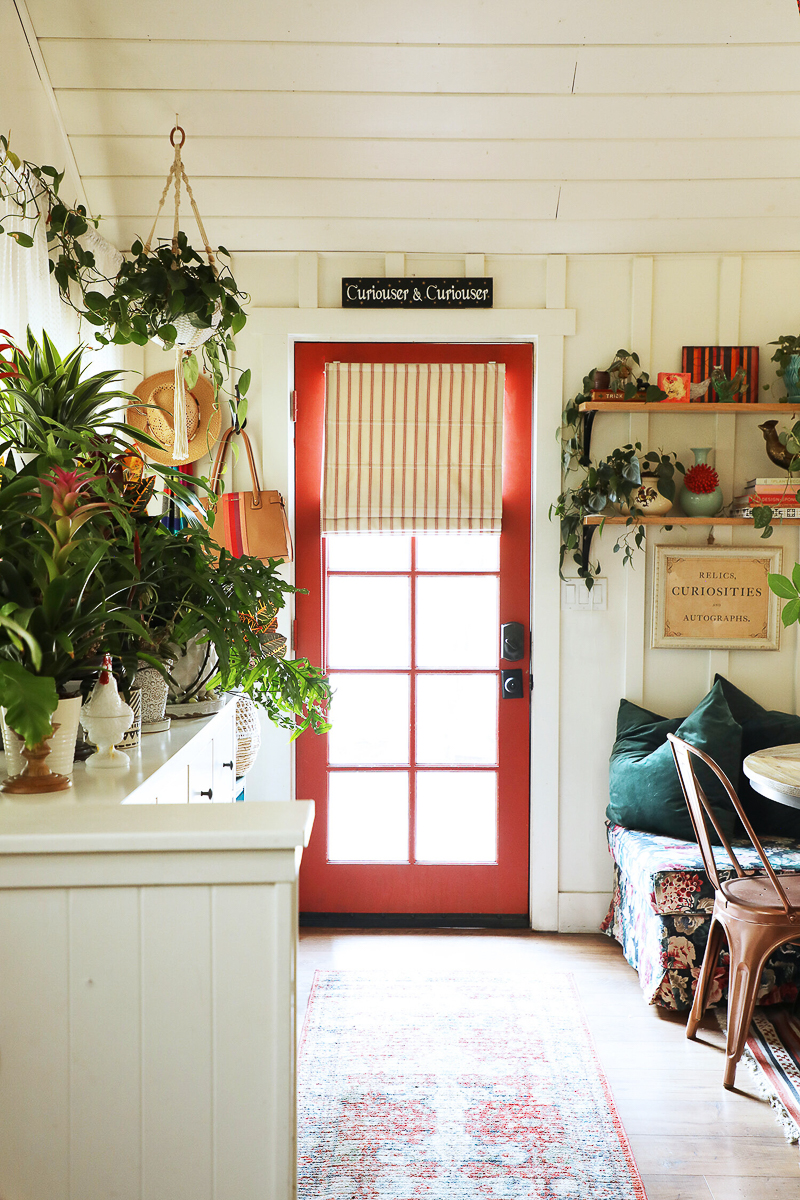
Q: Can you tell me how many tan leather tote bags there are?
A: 1